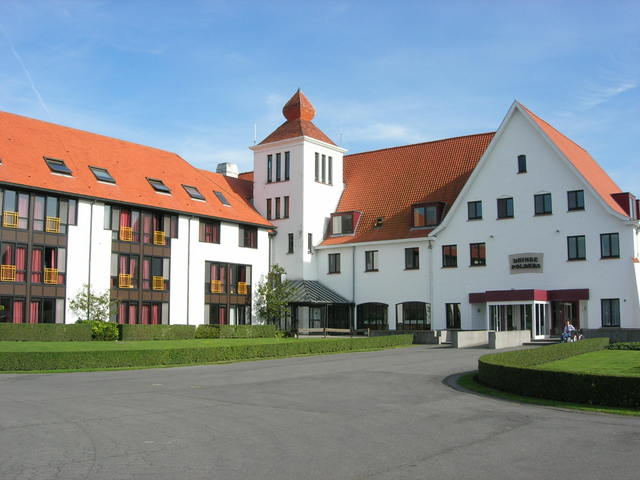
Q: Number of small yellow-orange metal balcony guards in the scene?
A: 10